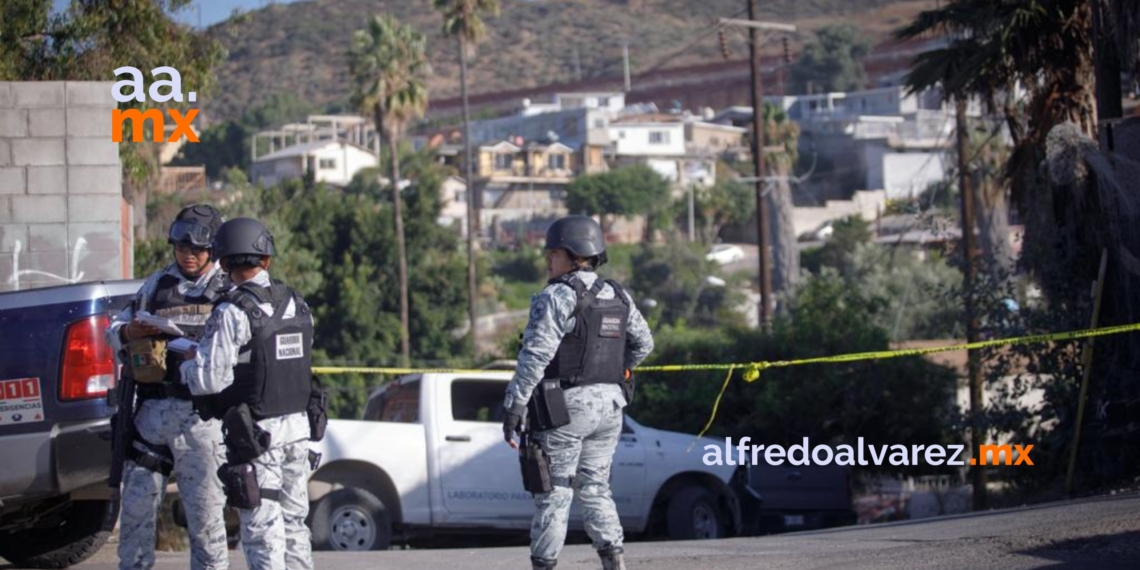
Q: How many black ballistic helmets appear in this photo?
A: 3